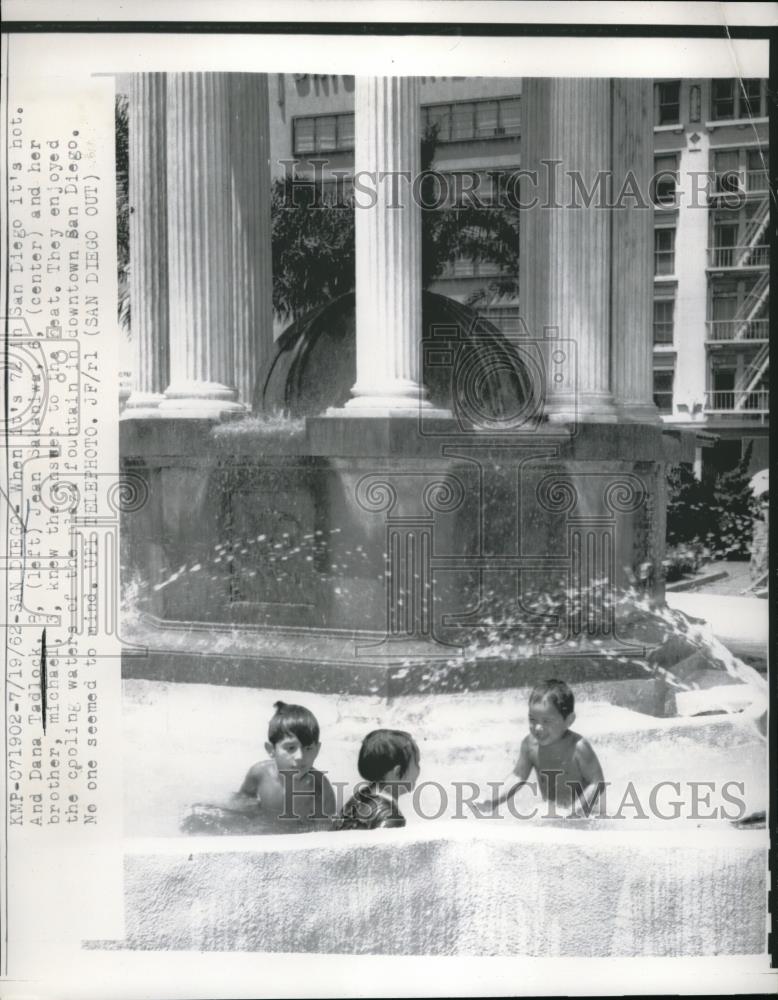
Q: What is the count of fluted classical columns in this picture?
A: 7